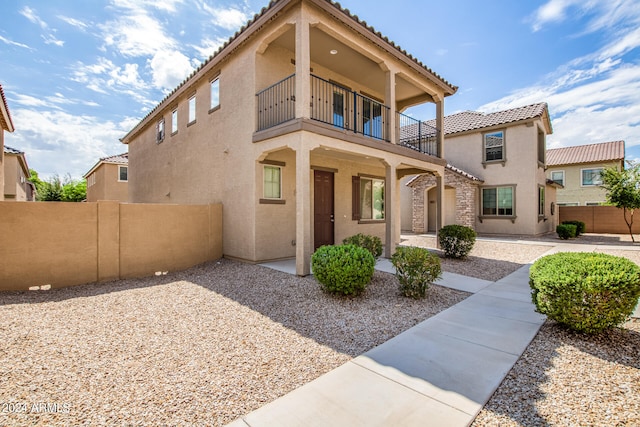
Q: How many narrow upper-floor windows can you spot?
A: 4